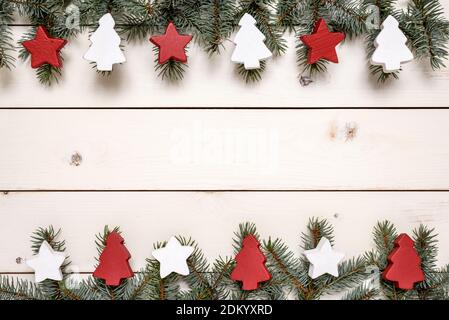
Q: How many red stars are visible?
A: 3